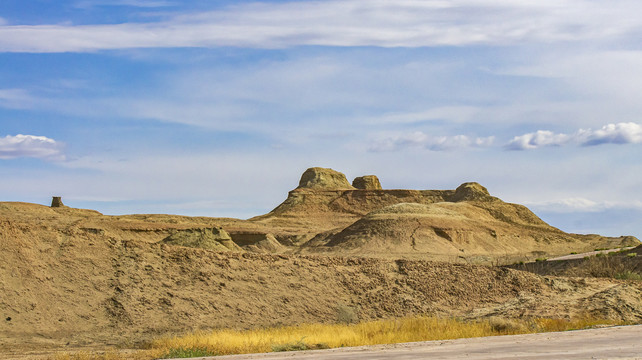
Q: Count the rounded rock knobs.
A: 3